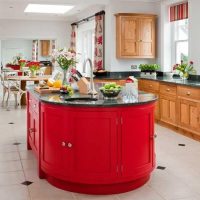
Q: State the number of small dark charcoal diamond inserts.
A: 5